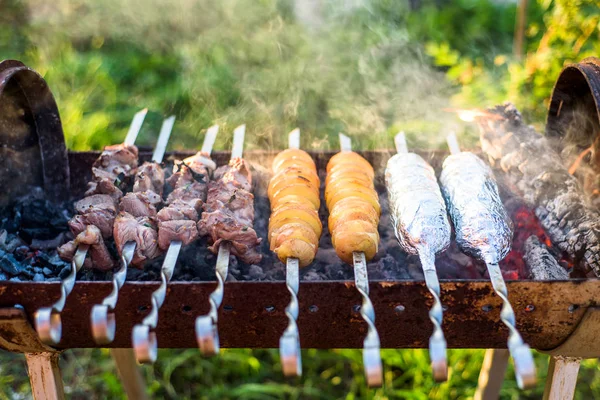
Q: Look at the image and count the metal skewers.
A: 8